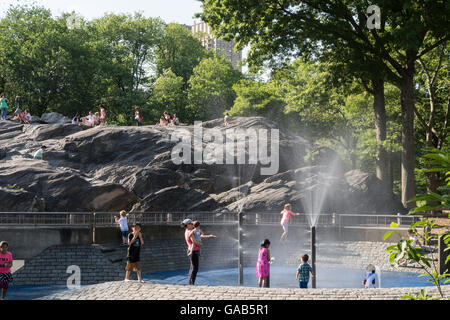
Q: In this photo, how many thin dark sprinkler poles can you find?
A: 2